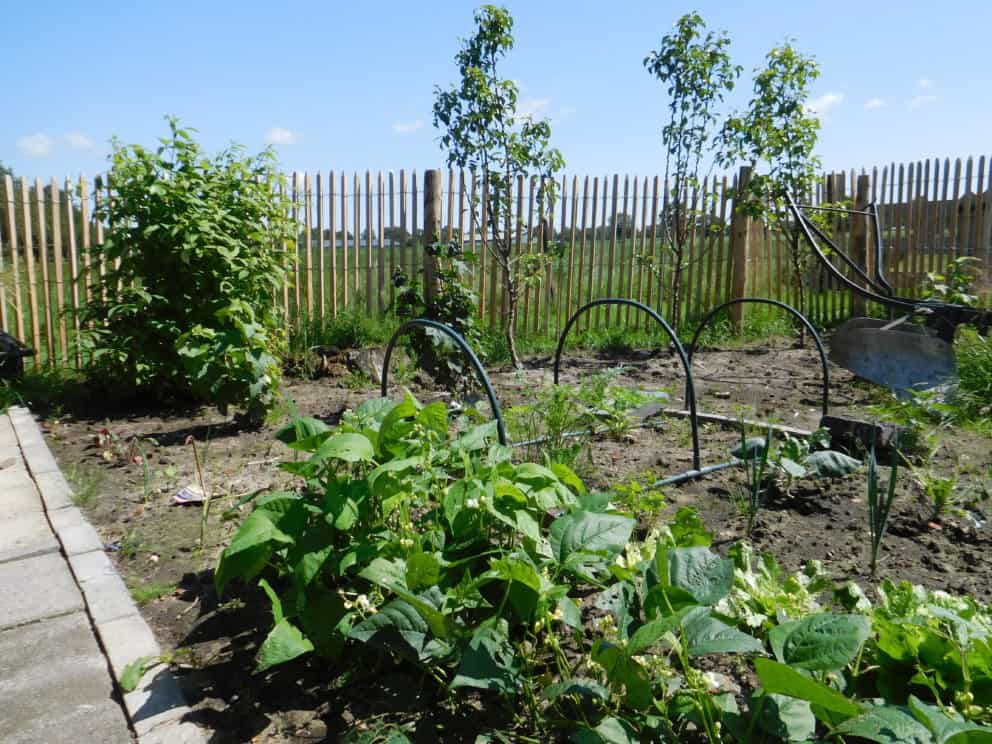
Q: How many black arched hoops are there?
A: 3